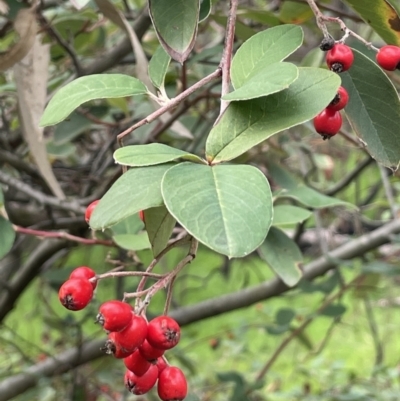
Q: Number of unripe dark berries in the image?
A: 1